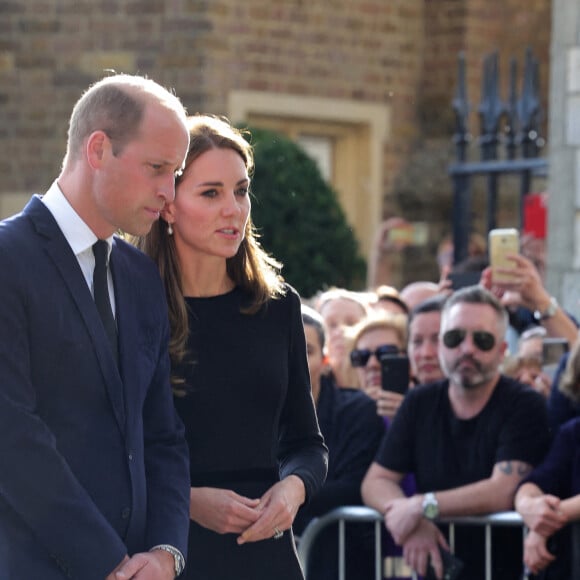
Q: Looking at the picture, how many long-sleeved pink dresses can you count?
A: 0